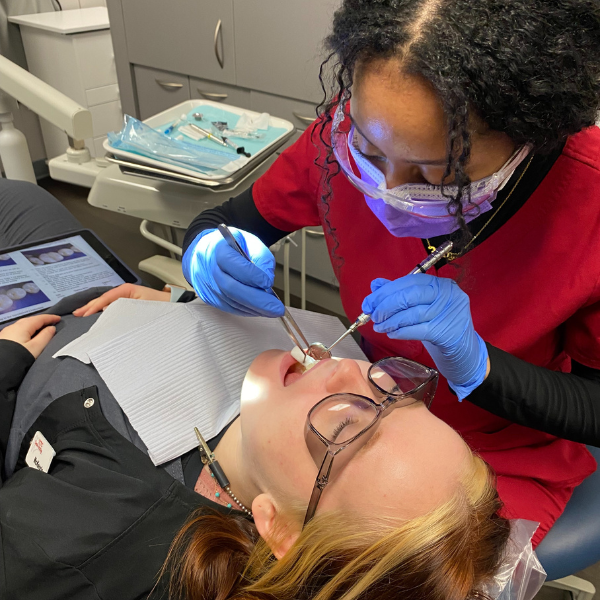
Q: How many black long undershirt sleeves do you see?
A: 2